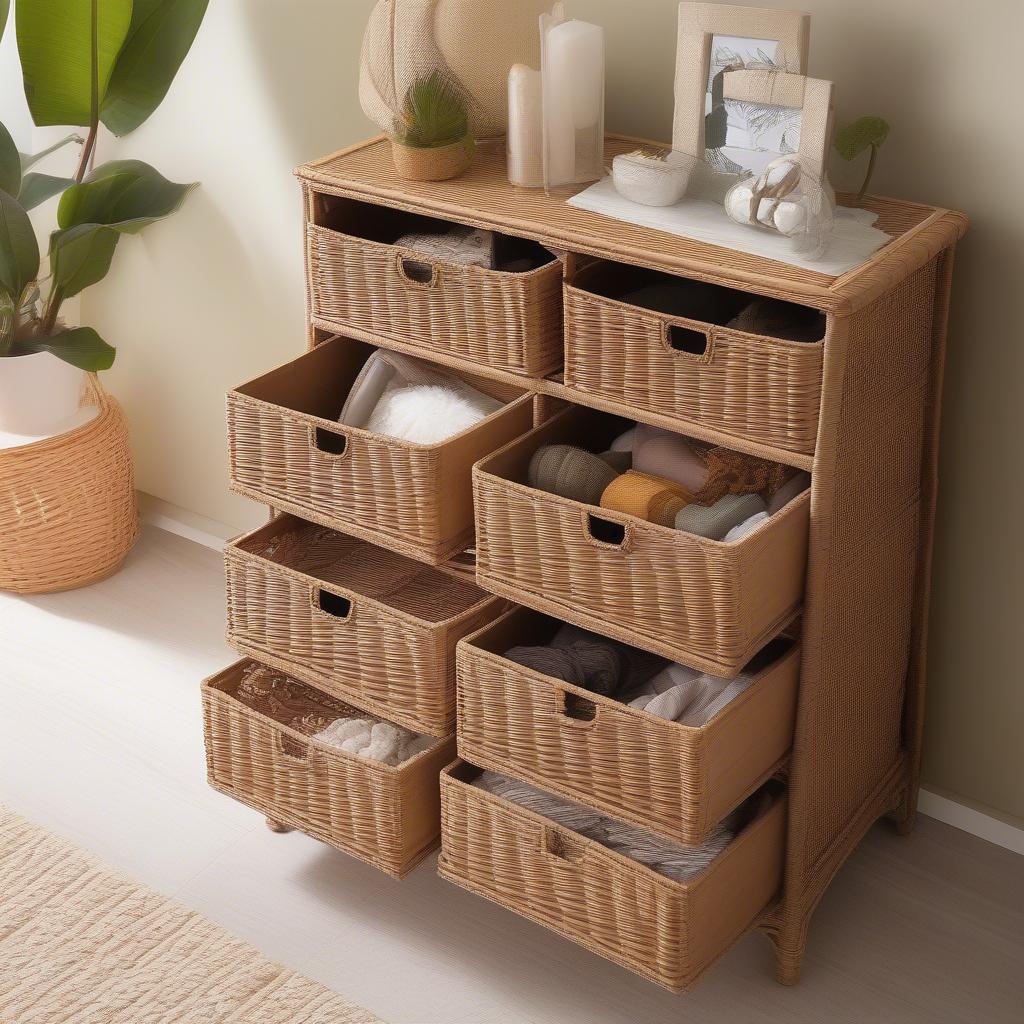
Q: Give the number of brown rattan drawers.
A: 8